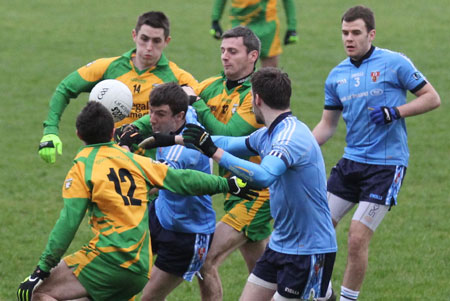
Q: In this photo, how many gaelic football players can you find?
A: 7